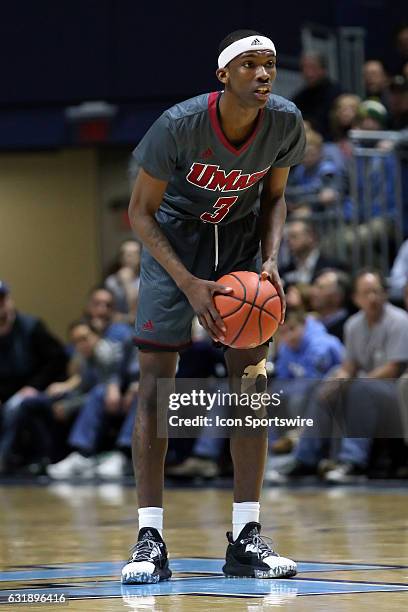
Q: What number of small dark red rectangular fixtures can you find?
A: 1